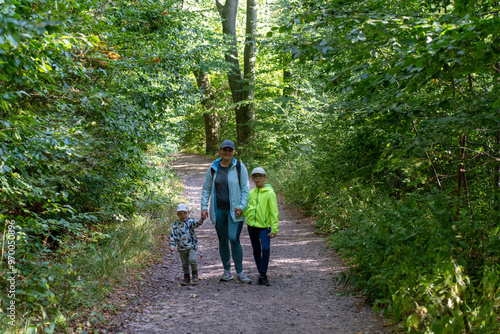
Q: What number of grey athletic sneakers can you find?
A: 2